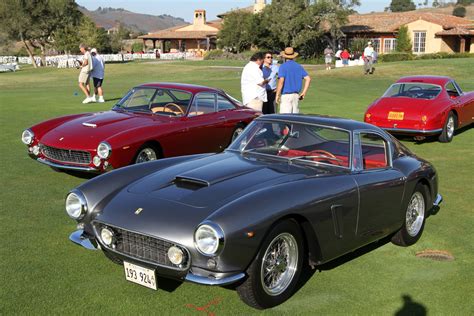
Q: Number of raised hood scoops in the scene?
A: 2